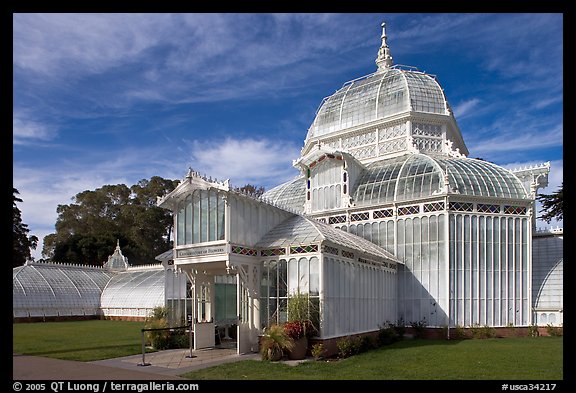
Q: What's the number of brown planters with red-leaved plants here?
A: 1